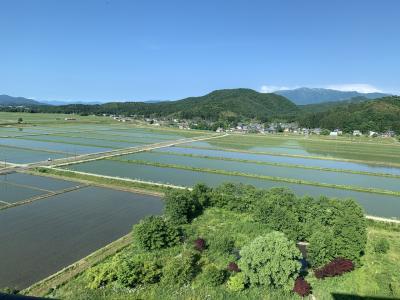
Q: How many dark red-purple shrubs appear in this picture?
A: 4